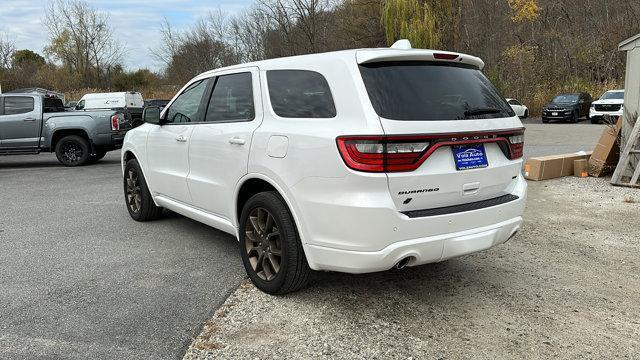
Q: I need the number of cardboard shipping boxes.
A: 3